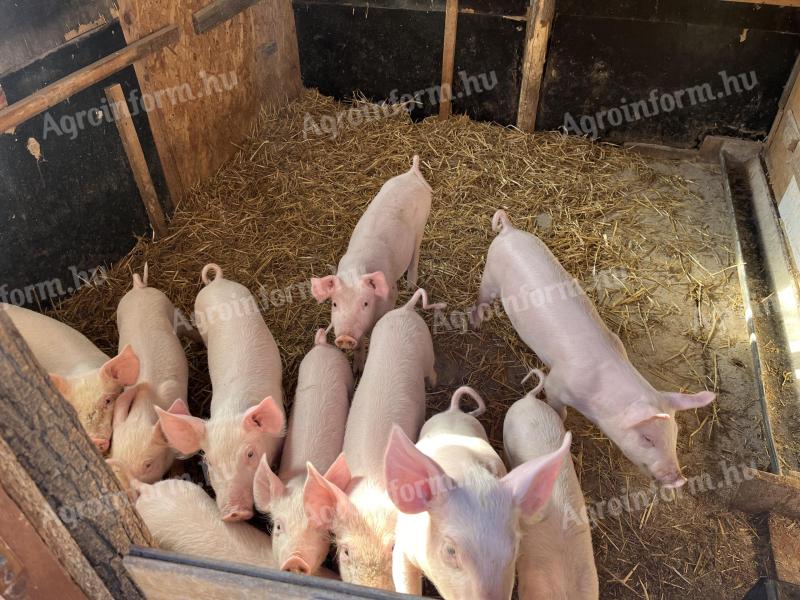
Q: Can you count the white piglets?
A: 10